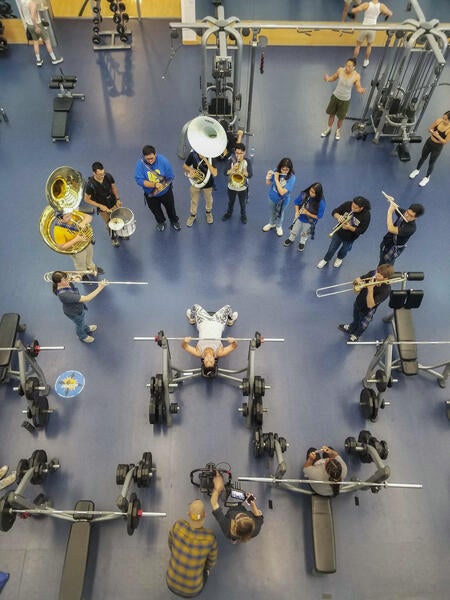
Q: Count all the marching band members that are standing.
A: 11